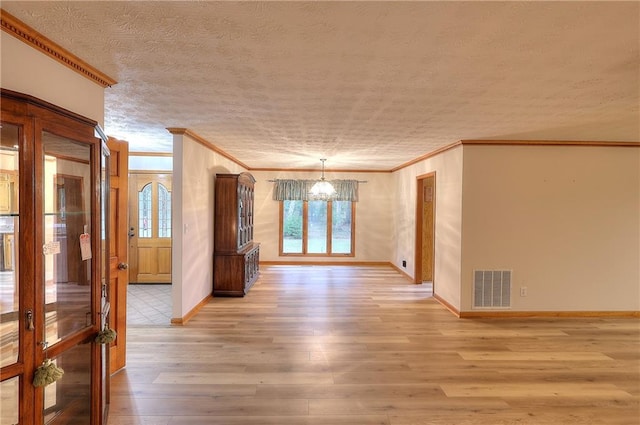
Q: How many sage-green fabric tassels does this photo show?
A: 2